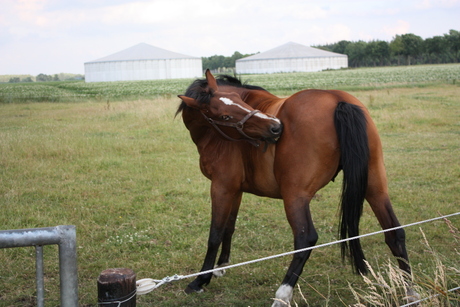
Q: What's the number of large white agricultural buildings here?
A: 2